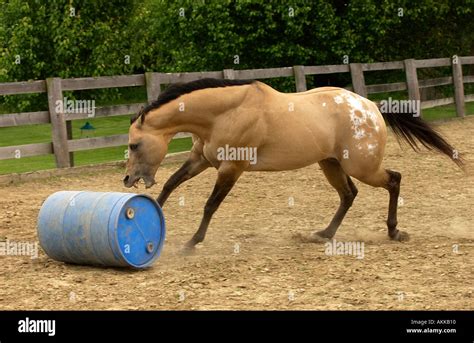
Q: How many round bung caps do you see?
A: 2